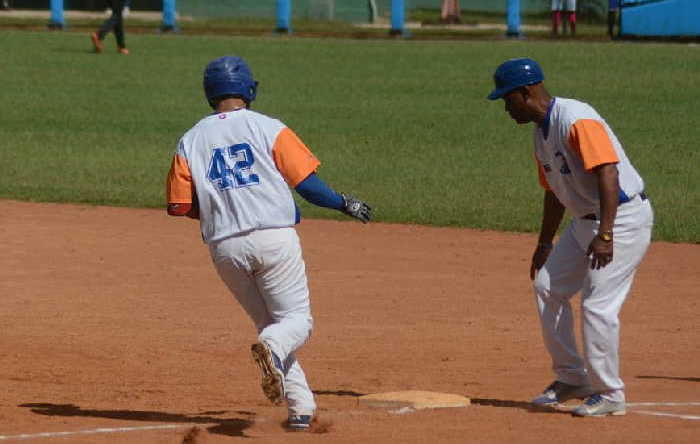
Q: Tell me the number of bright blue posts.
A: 5